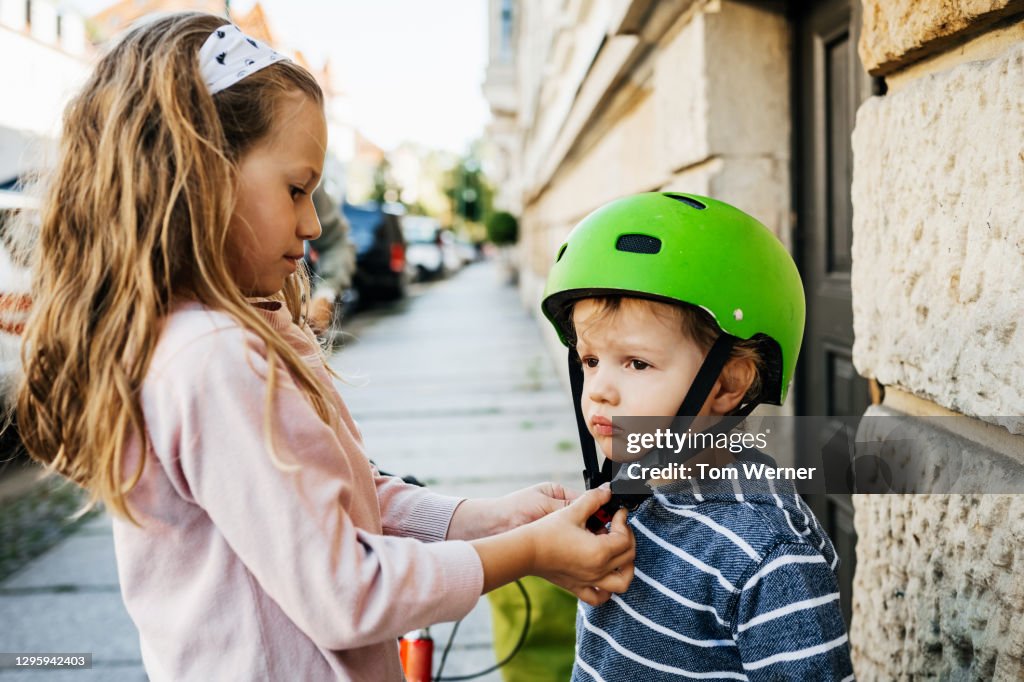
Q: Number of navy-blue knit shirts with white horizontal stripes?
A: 1